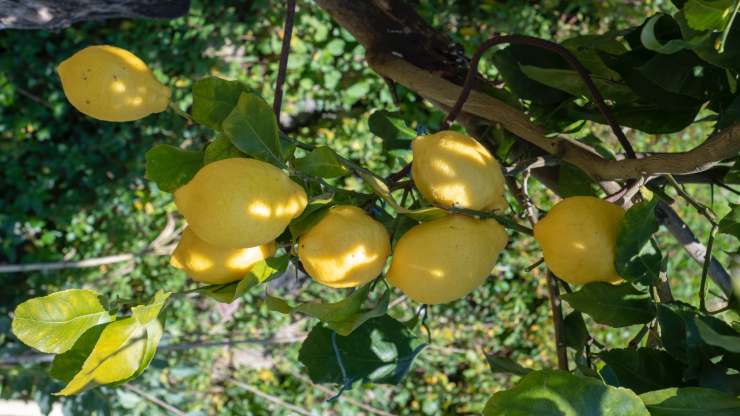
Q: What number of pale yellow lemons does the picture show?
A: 7